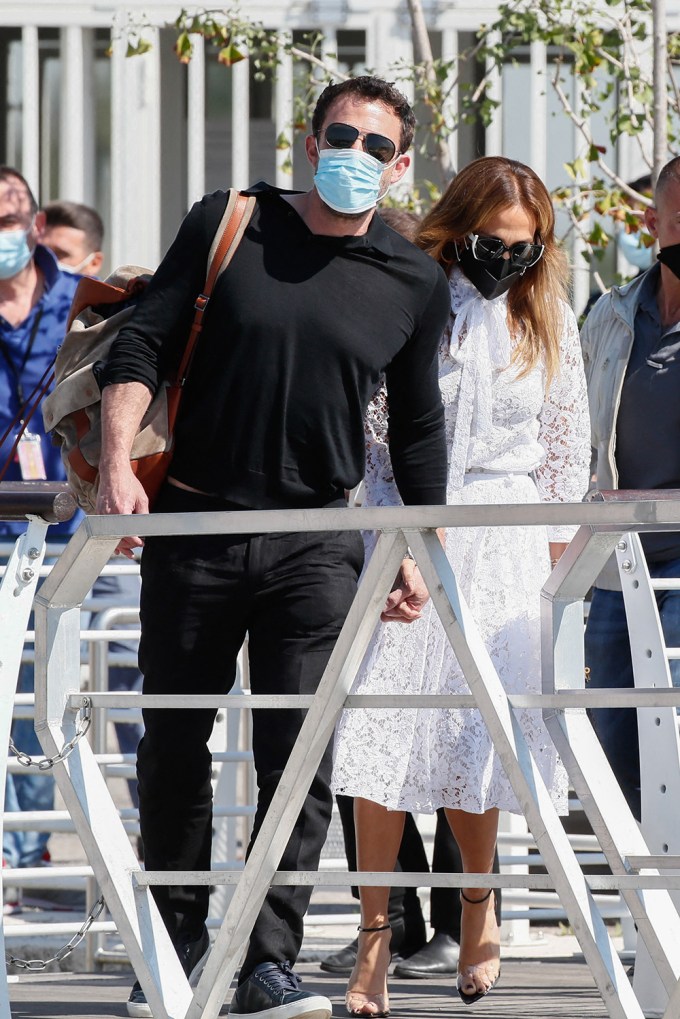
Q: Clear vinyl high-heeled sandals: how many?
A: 2